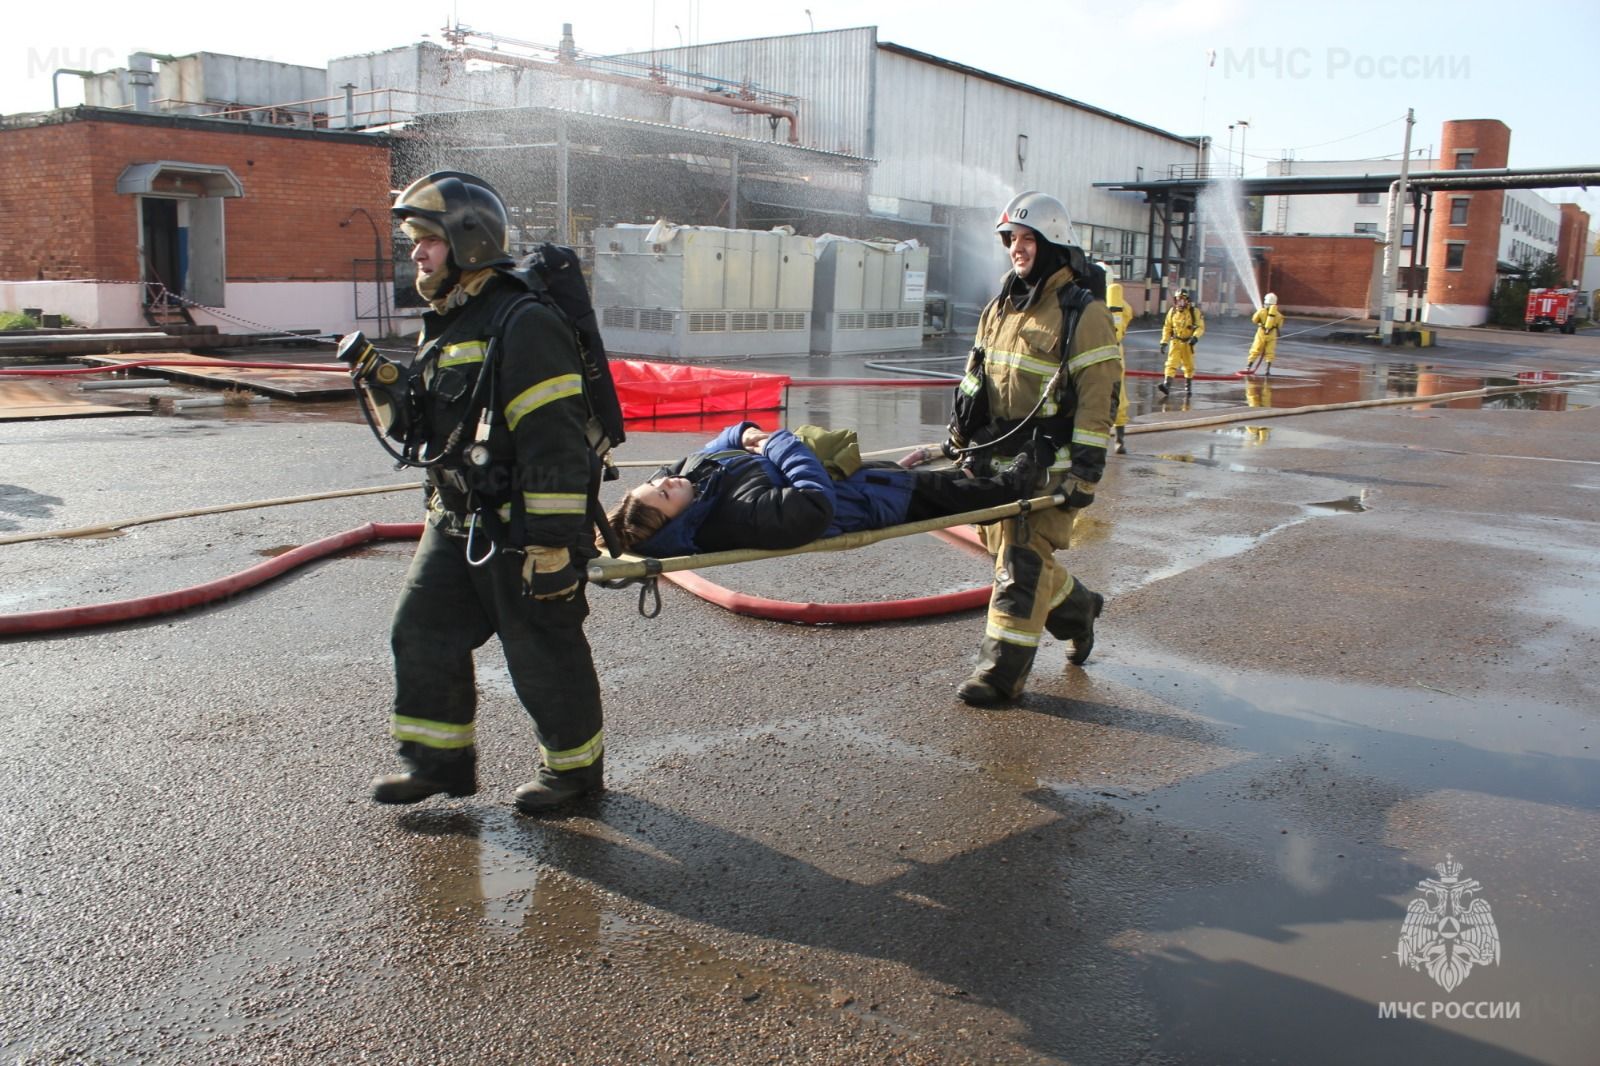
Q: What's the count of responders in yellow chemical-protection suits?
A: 3